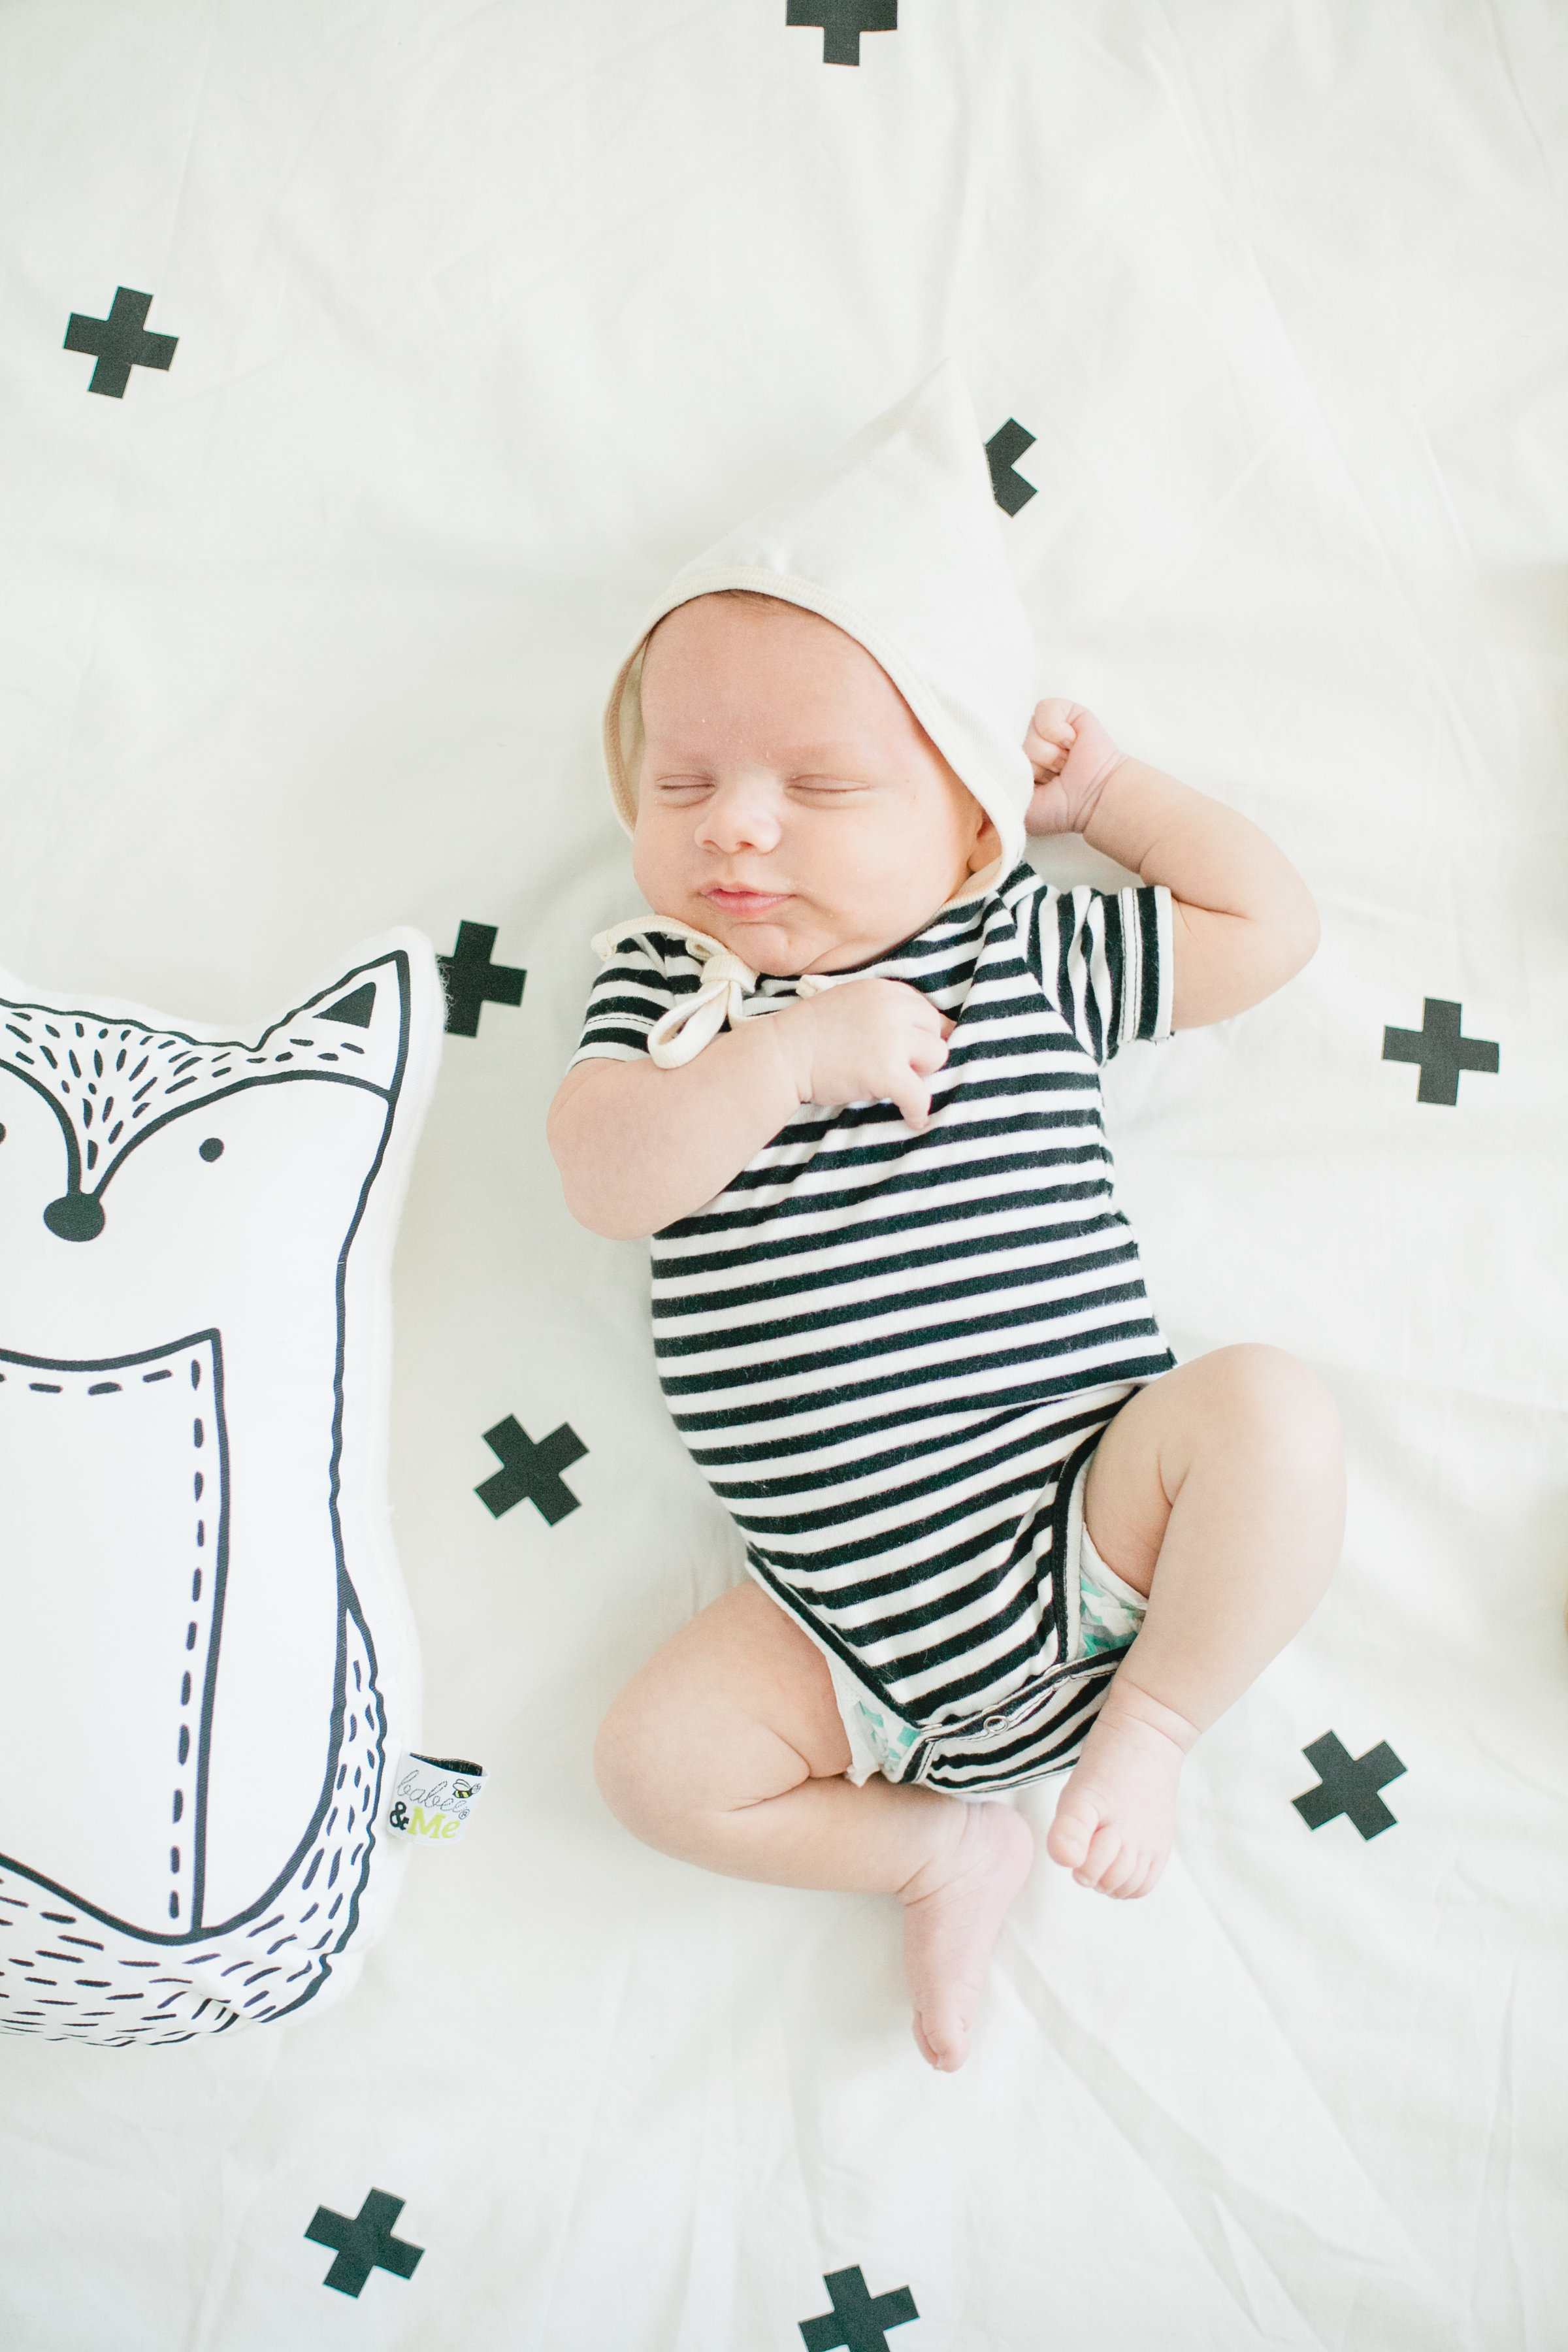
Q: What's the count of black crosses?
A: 9